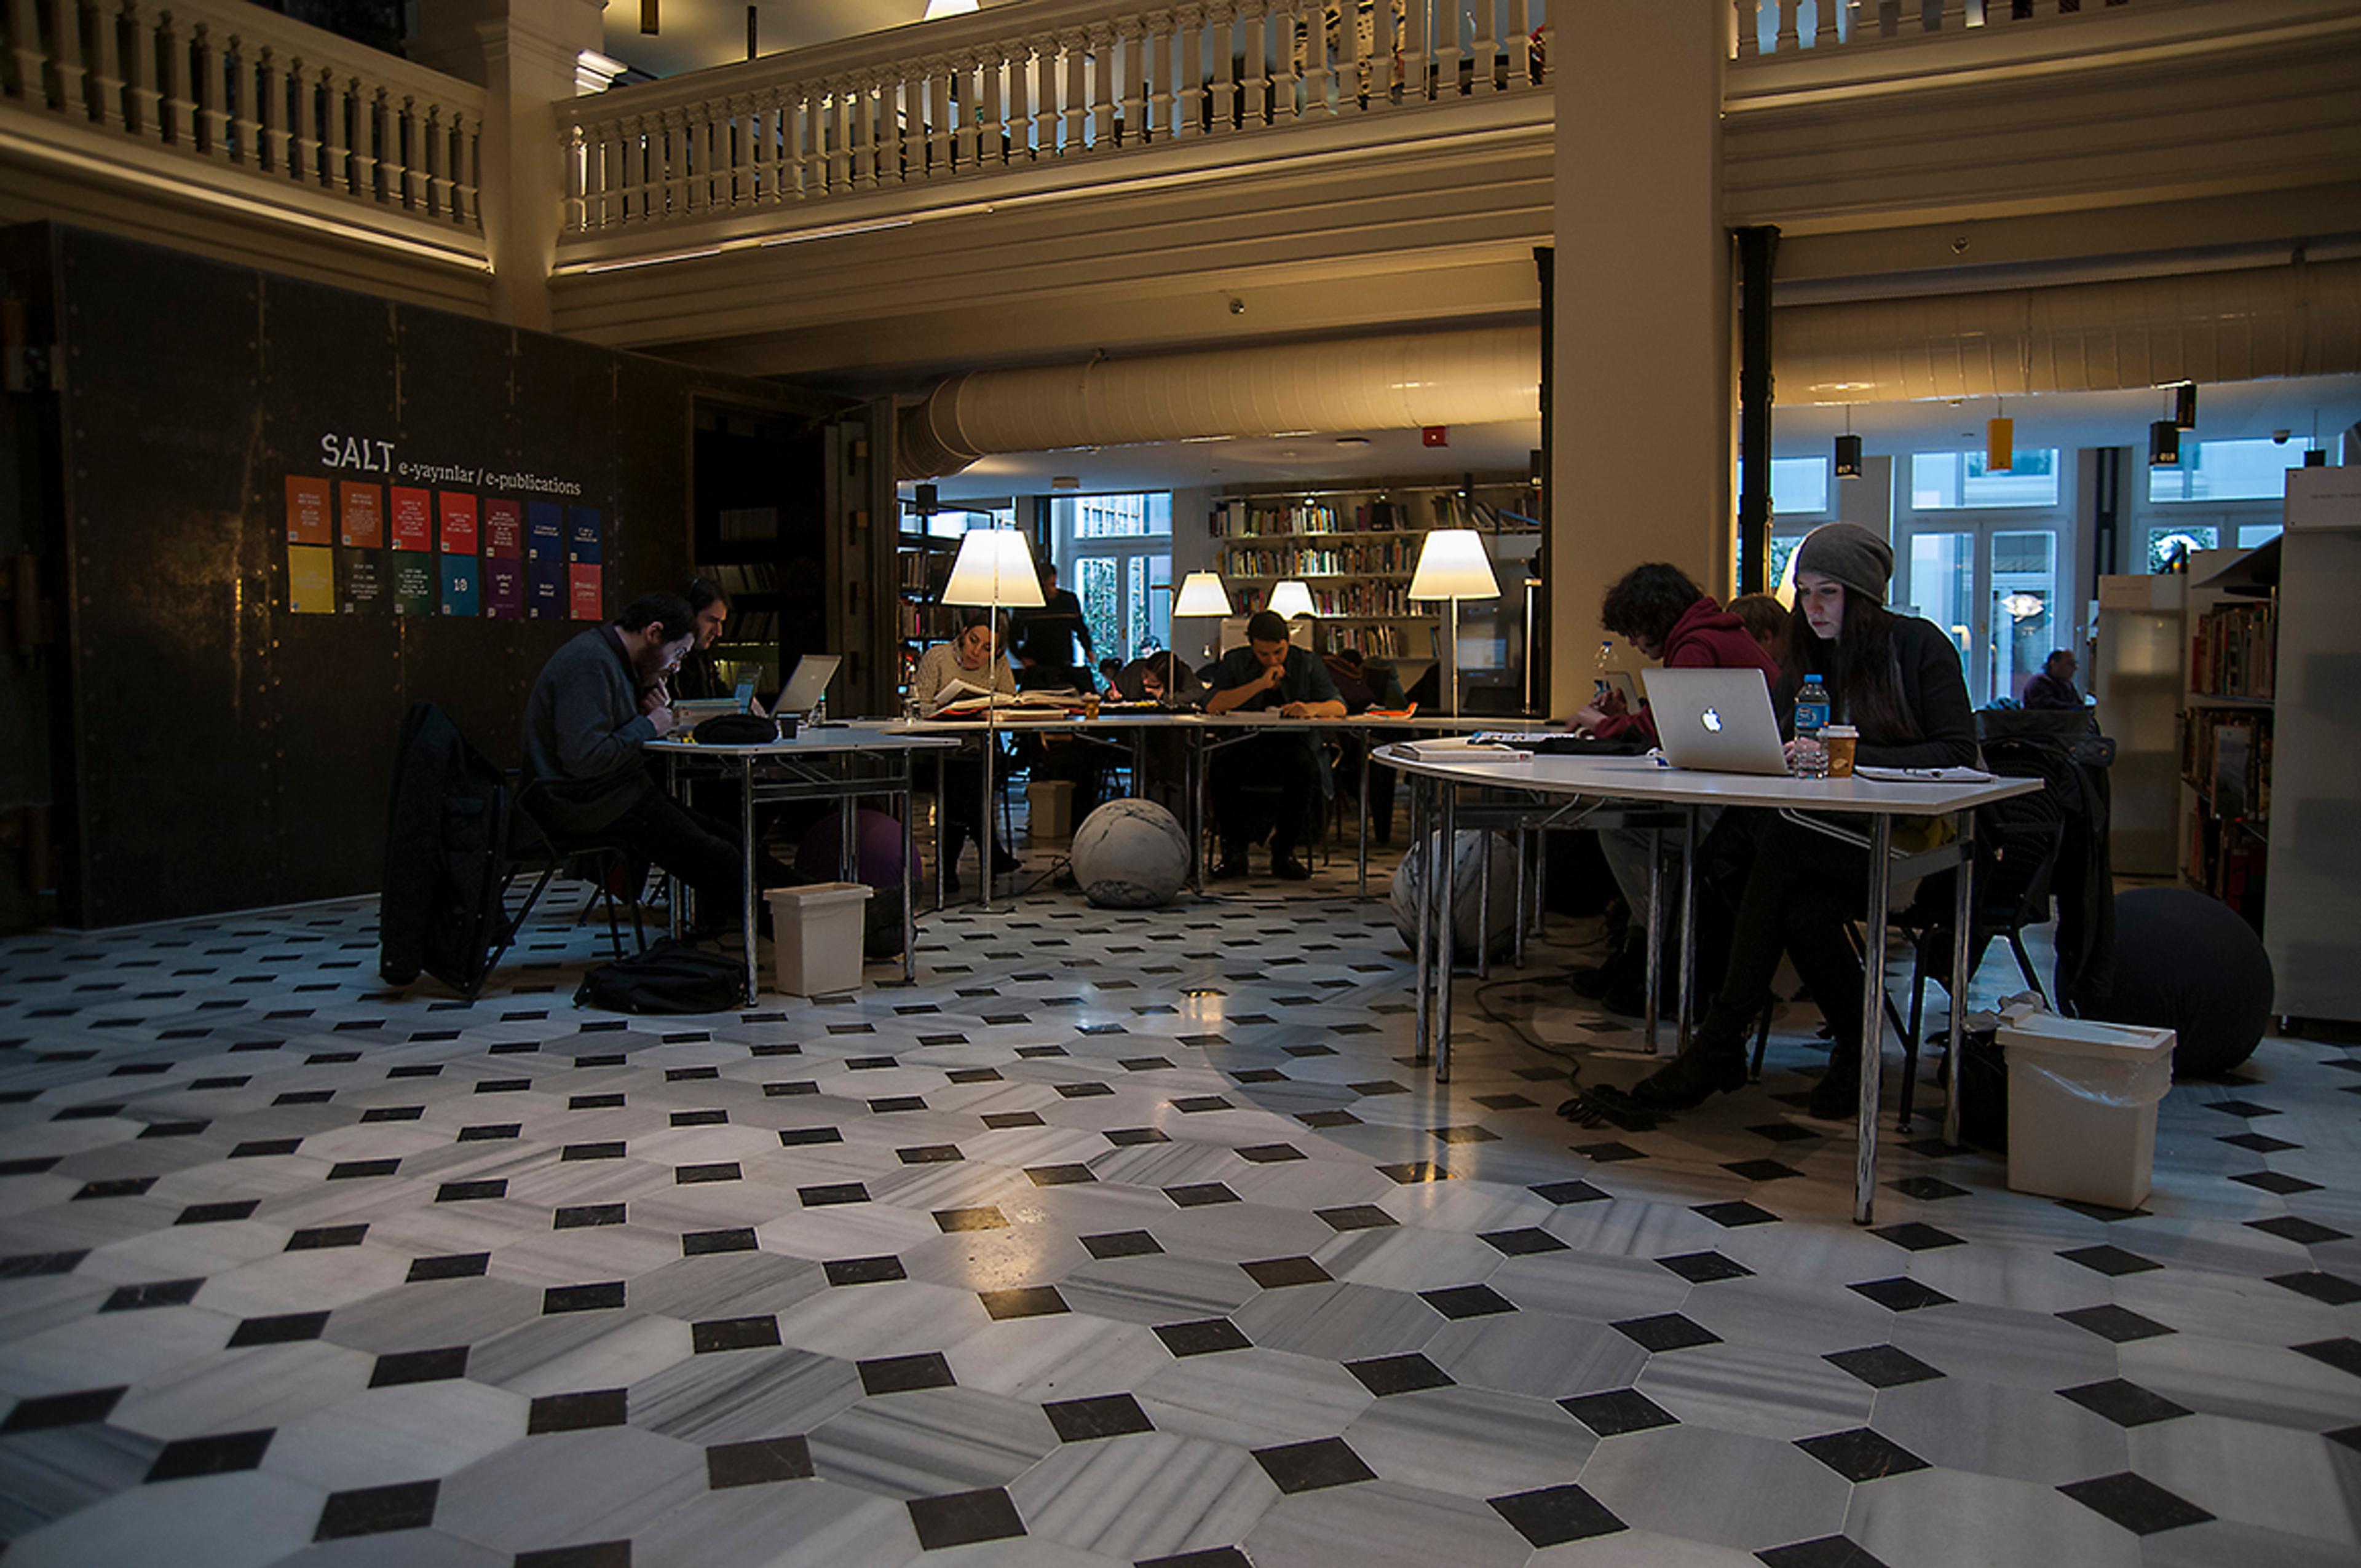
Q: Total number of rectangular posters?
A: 14